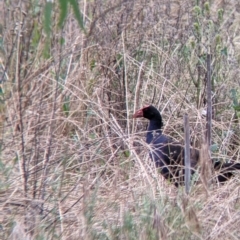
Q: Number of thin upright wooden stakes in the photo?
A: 2